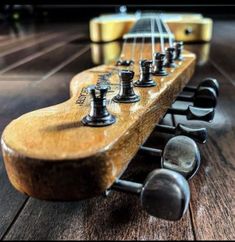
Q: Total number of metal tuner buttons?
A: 6